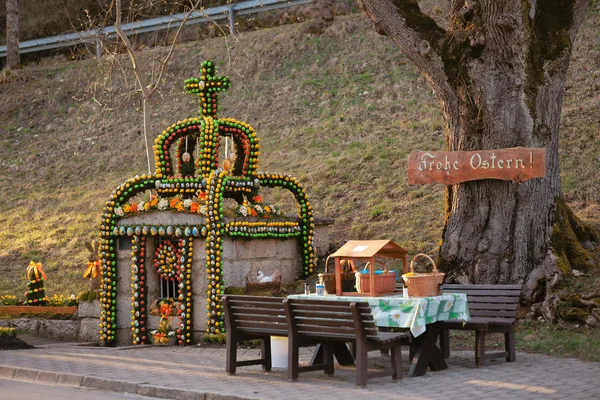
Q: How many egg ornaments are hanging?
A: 4